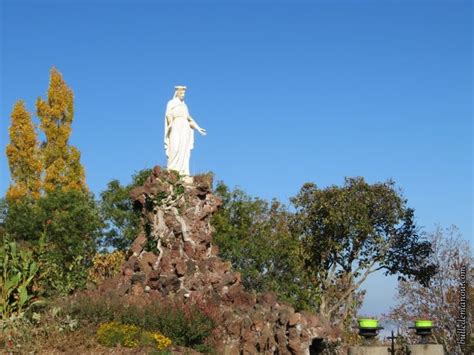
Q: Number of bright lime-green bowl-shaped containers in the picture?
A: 2